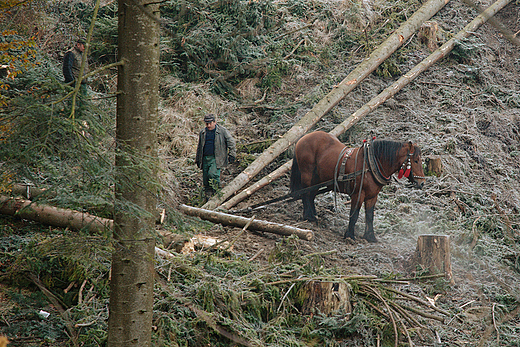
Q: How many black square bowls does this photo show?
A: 0